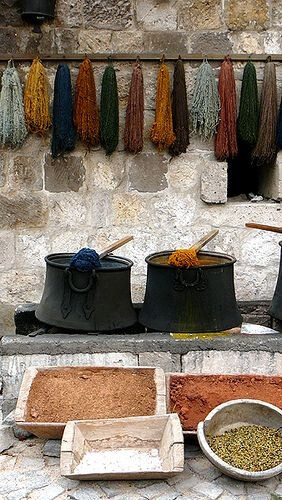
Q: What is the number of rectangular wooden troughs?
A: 3